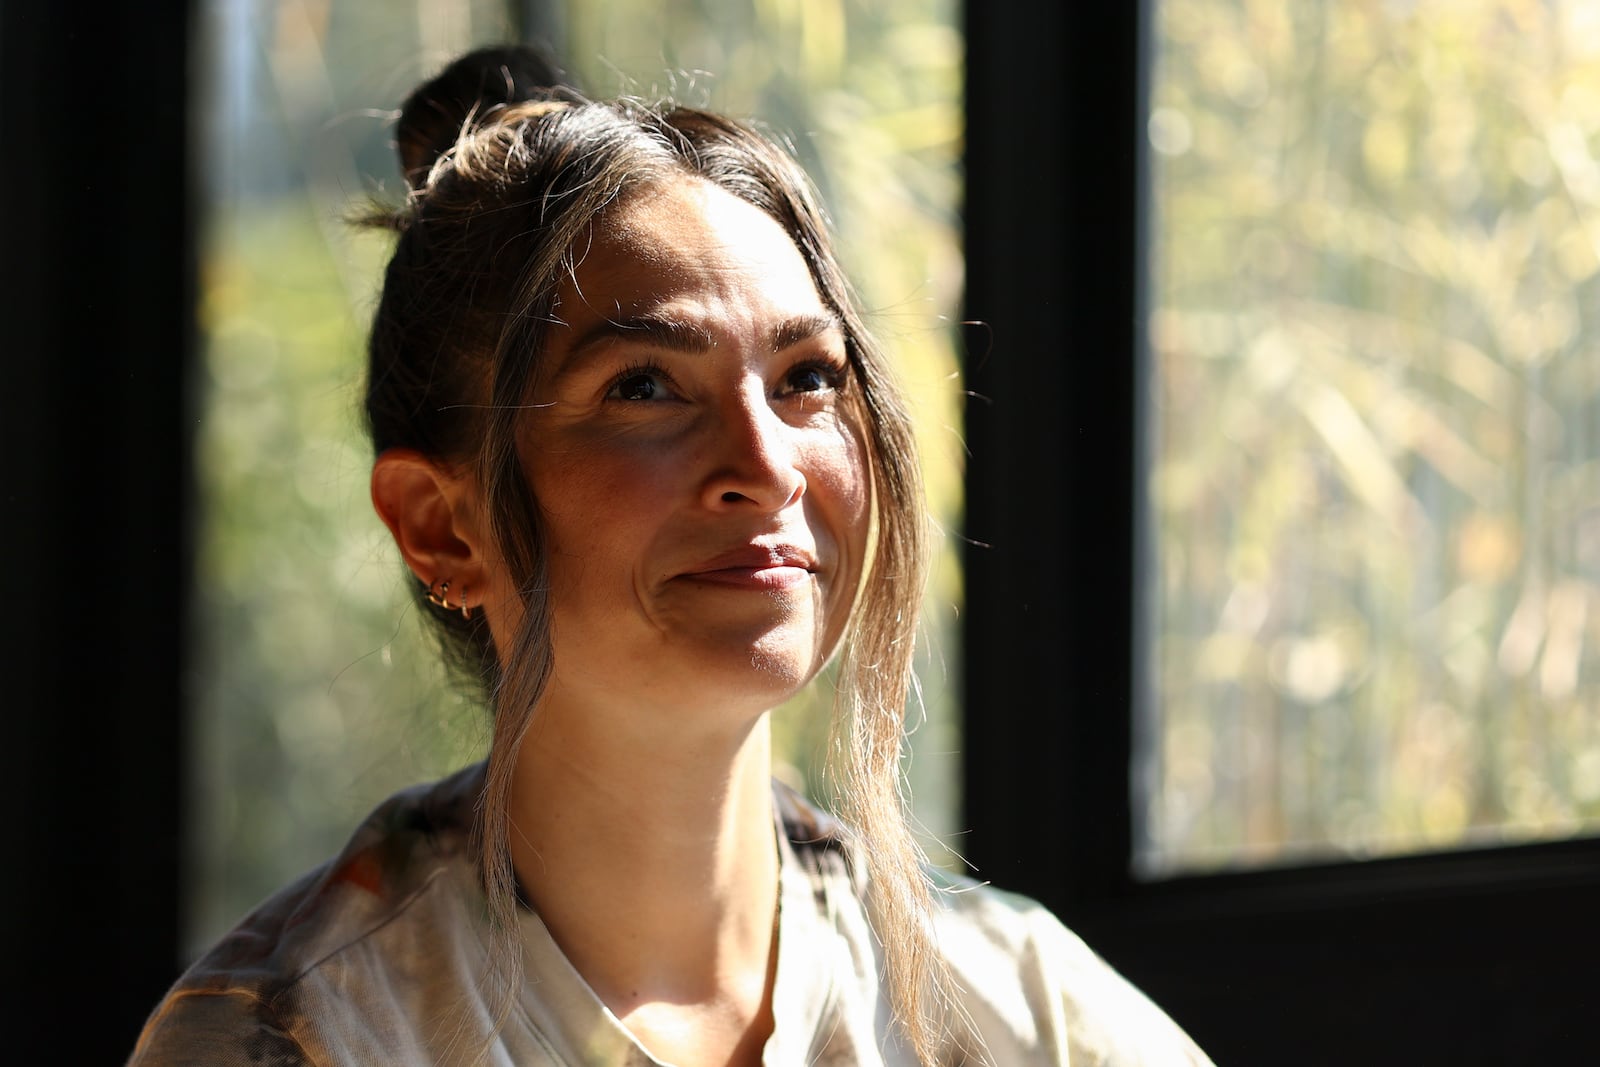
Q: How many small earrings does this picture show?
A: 3